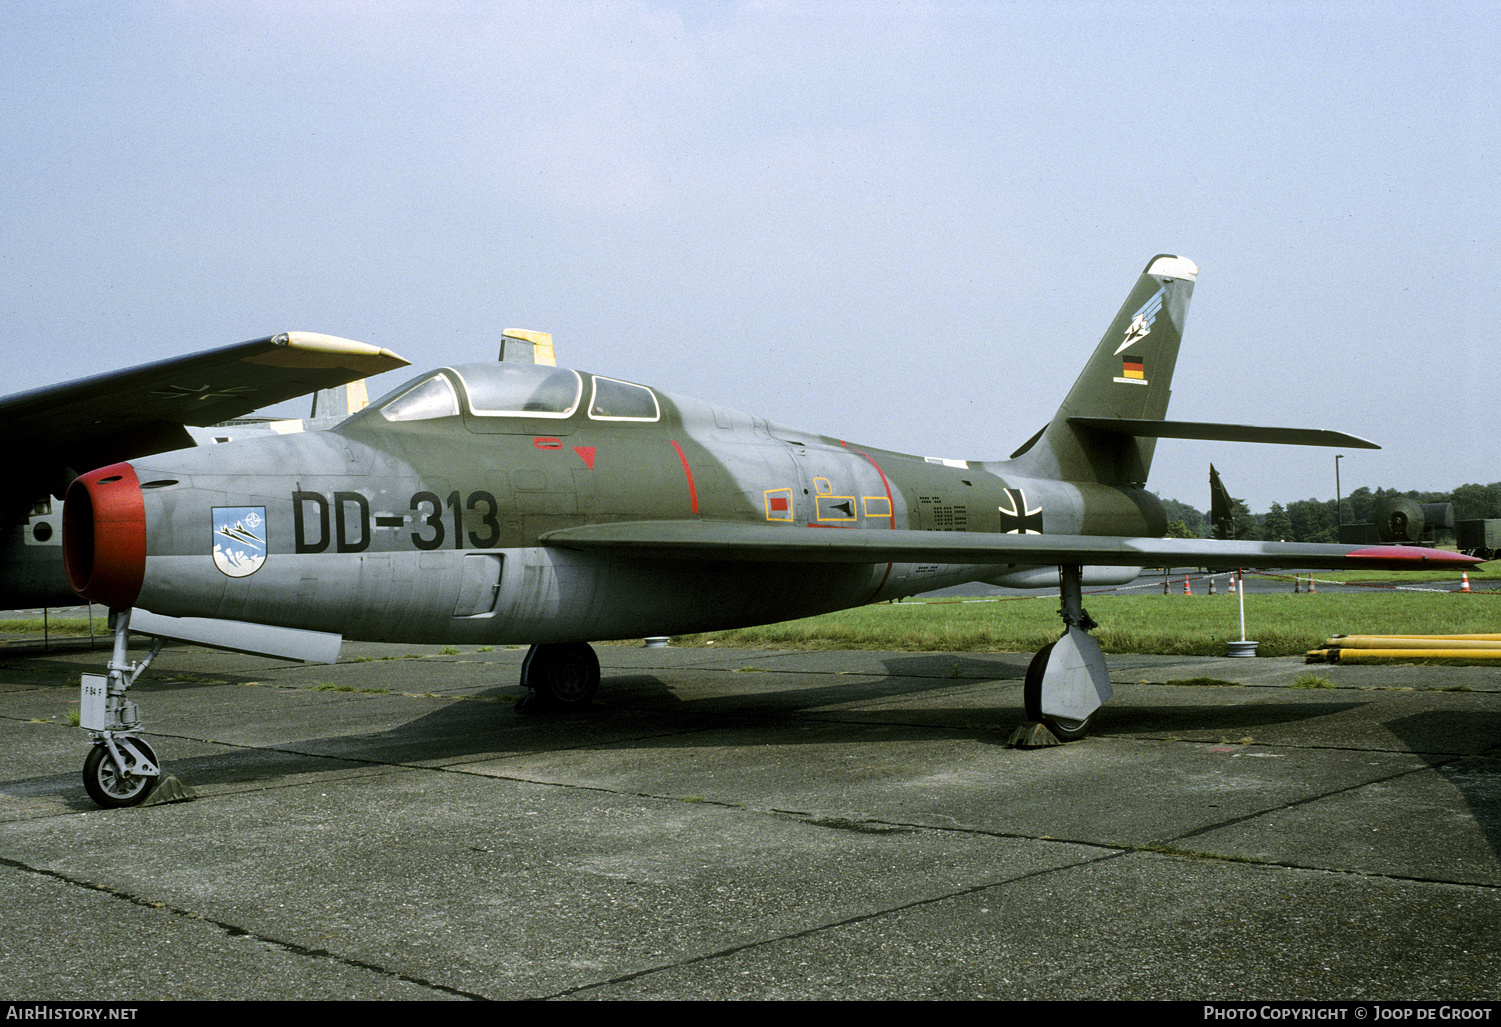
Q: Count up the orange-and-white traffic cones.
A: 7